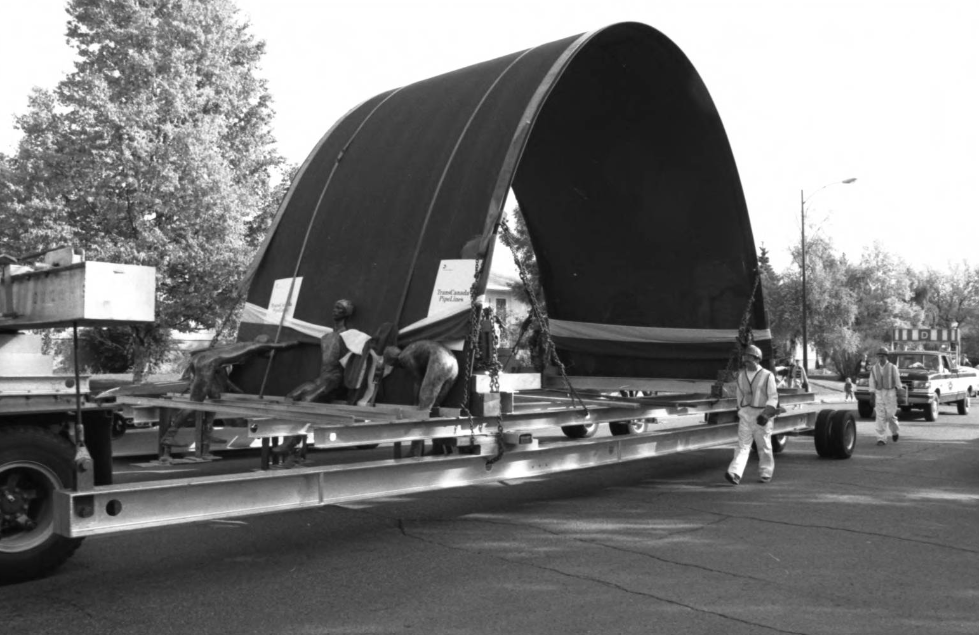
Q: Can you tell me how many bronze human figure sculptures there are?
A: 3